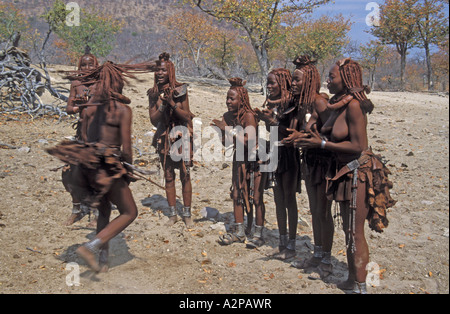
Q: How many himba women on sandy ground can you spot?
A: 7